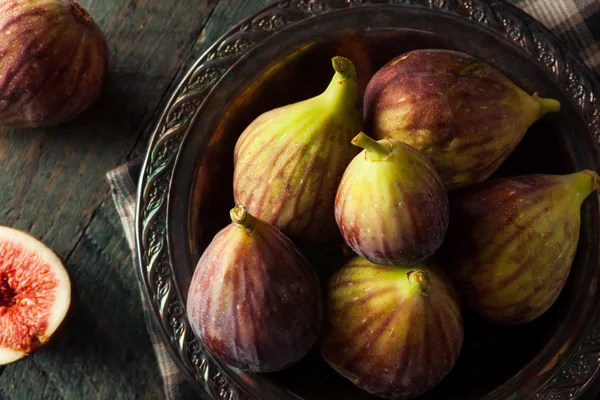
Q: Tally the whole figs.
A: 7